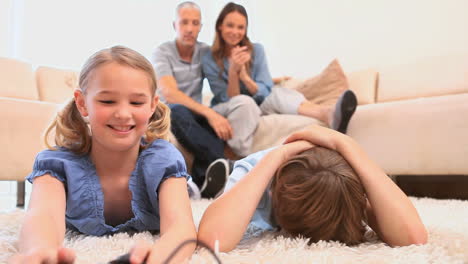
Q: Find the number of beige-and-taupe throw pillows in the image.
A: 1